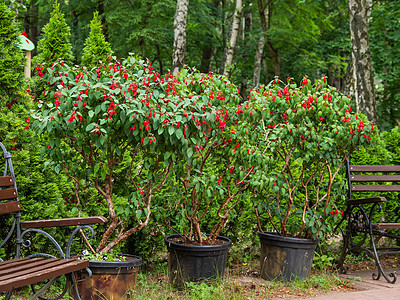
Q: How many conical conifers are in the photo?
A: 3